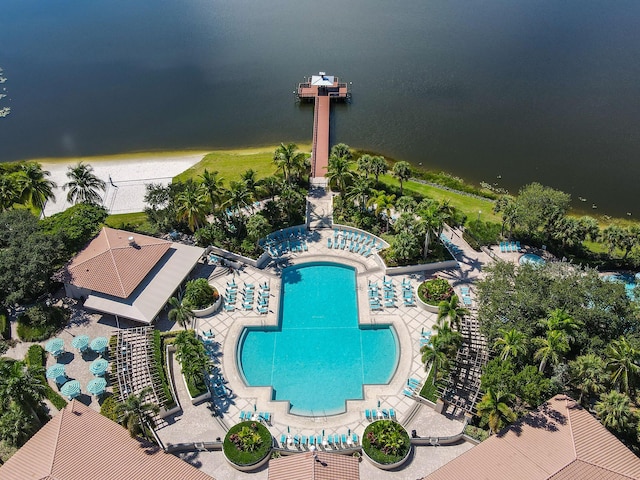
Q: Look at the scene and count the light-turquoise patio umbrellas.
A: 7